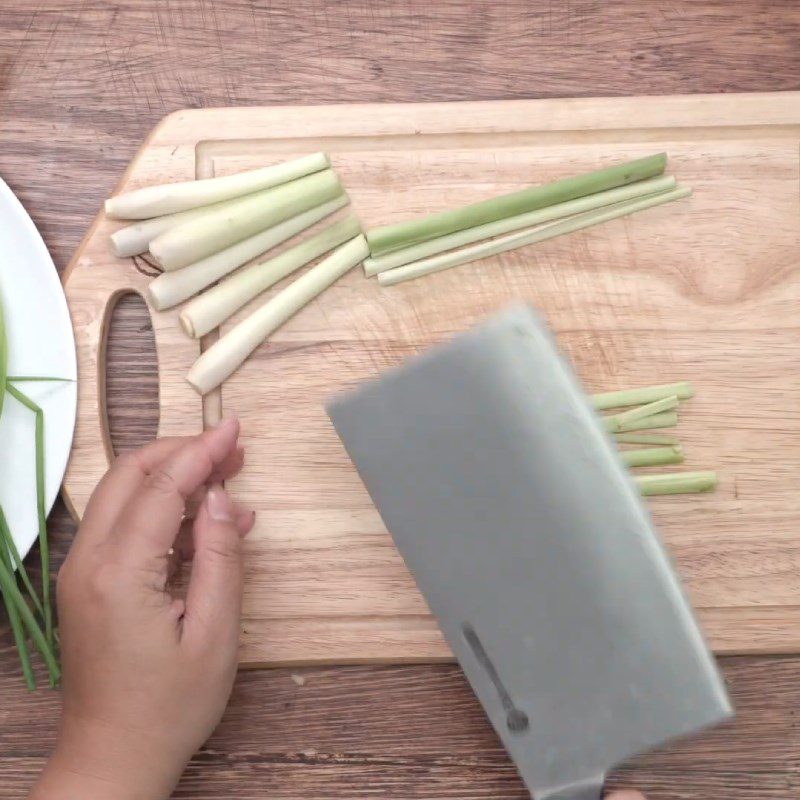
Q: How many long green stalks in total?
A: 3